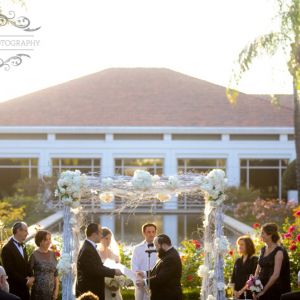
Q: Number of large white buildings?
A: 1